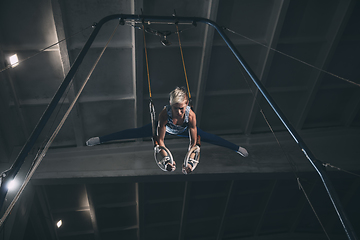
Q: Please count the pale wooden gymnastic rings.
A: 2